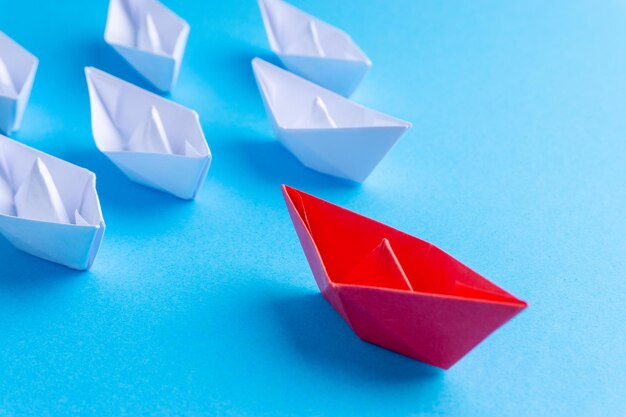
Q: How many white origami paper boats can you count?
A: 6